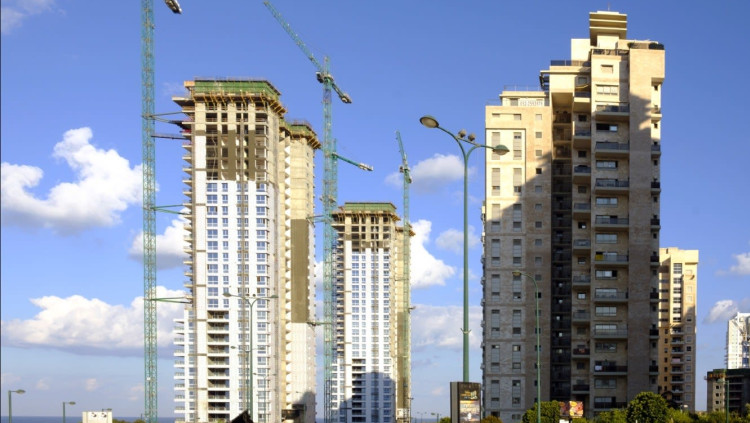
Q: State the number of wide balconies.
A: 9